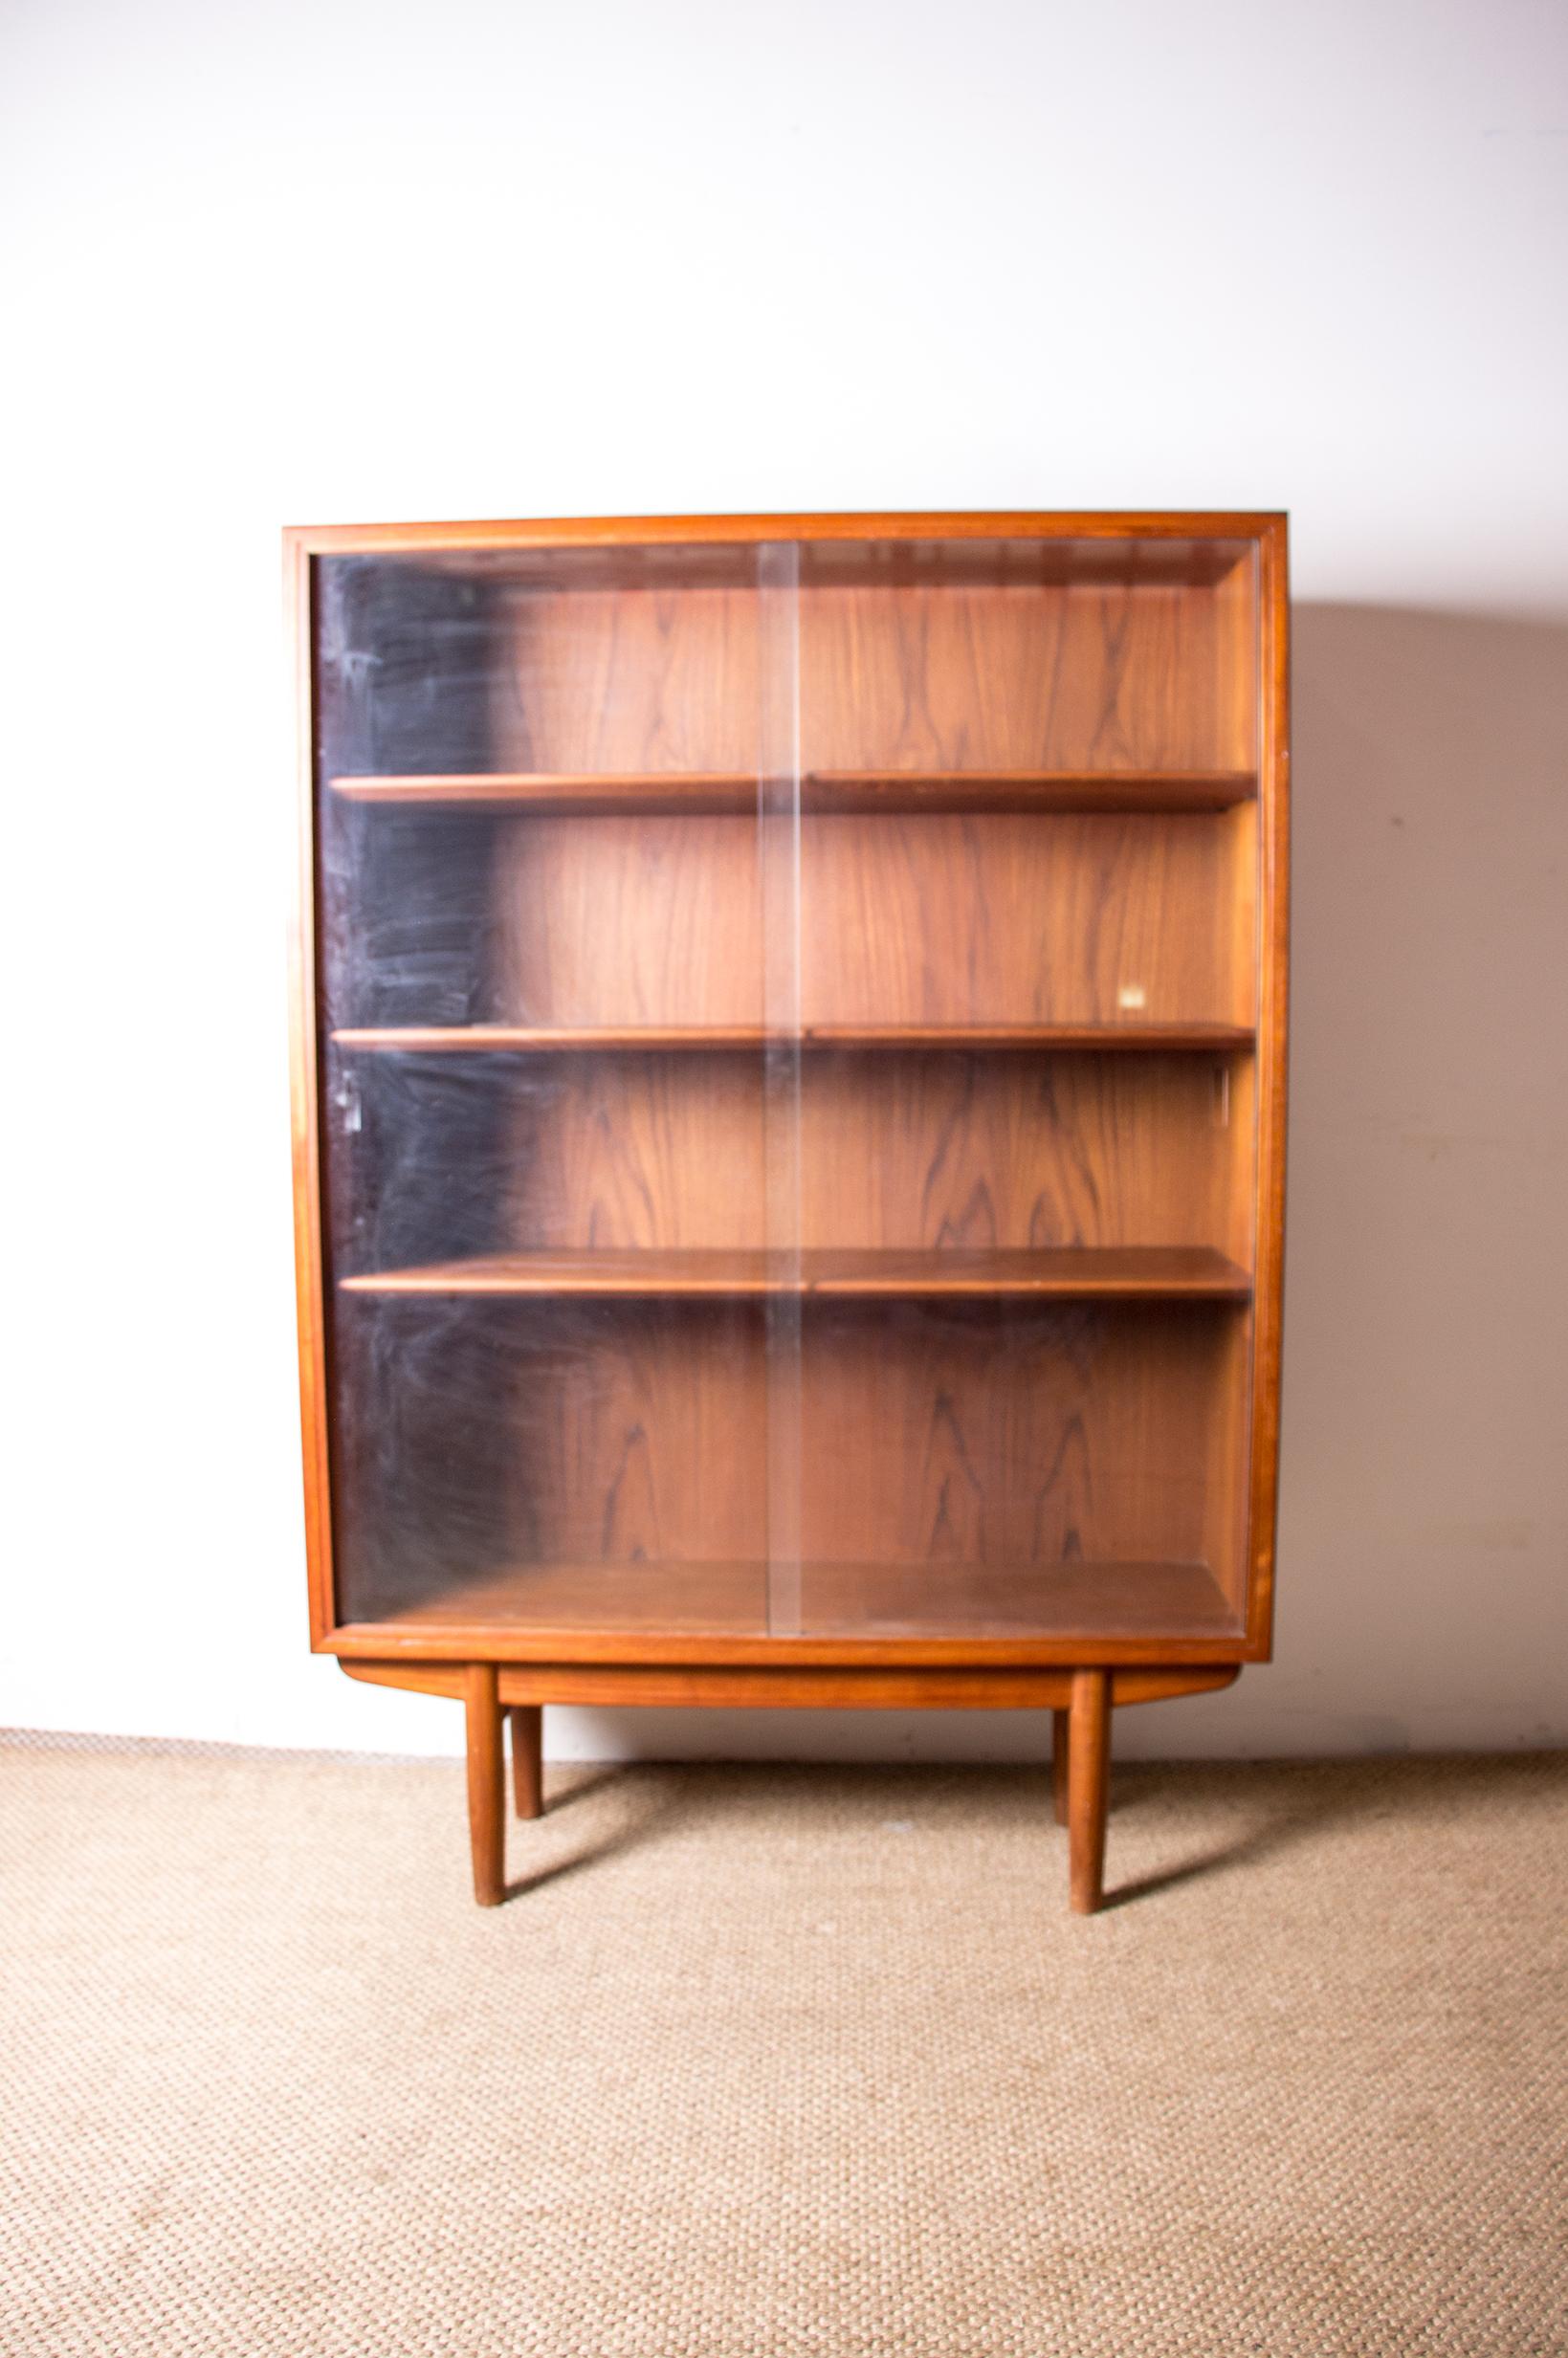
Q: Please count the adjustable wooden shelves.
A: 3